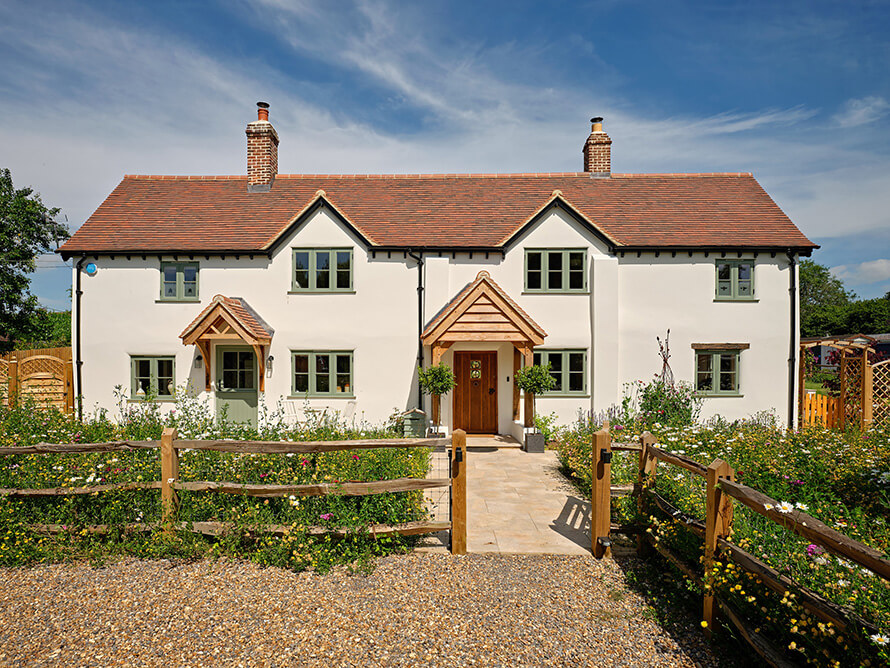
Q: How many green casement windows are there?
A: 8